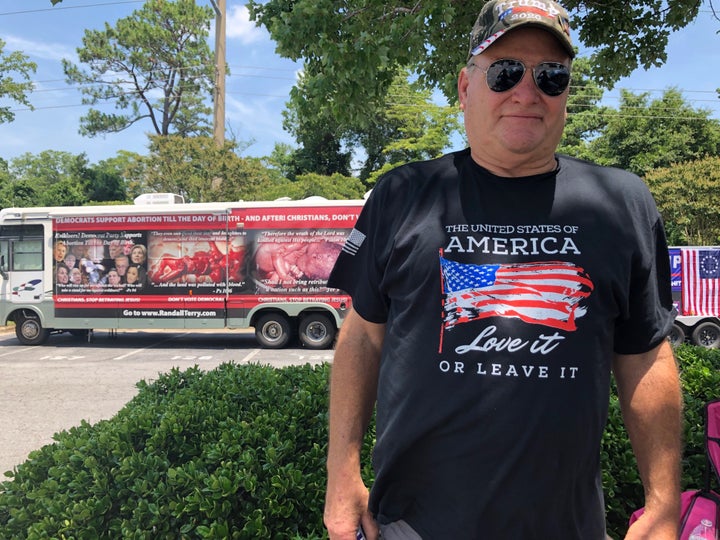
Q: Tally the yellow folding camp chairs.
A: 0